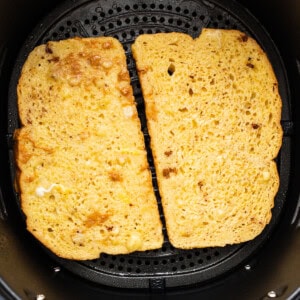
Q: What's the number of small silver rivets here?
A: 4